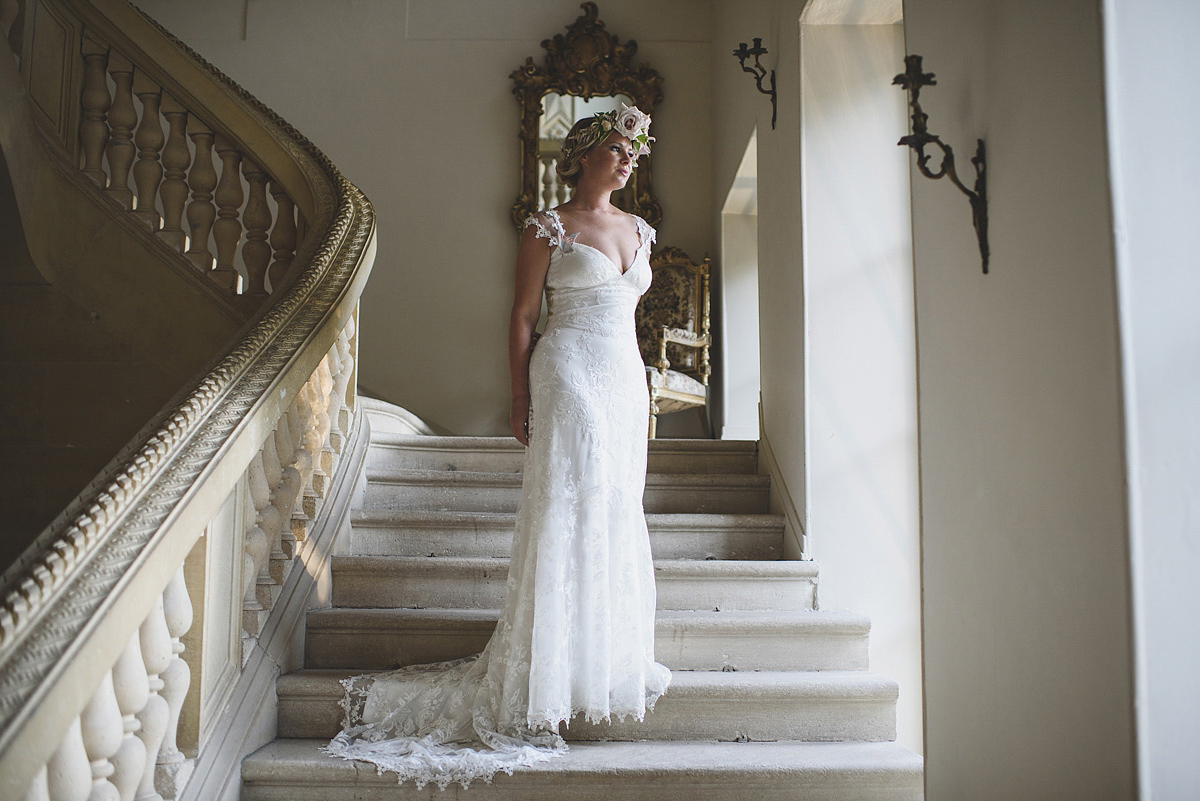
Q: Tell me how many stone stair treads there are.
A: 7